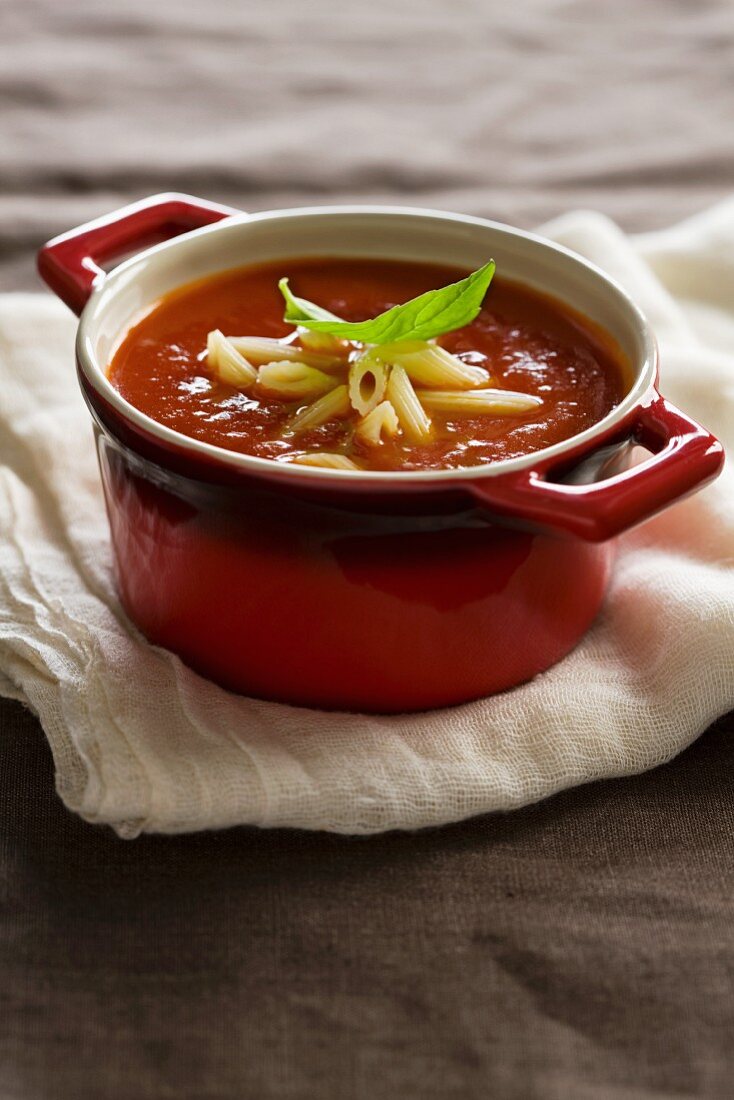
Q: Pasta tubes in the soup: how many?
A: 11